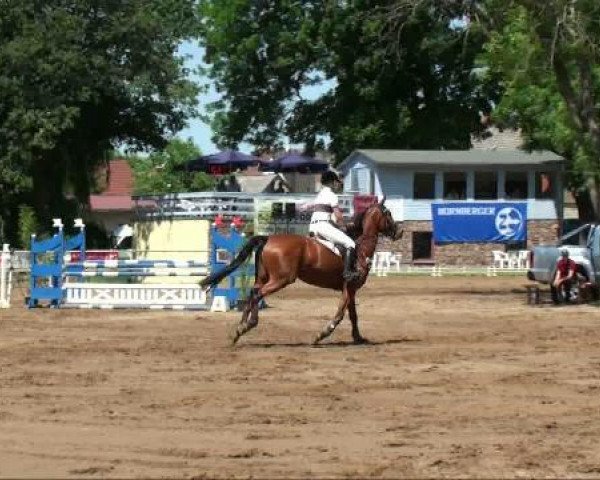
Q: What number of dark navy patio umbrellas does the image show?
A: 2